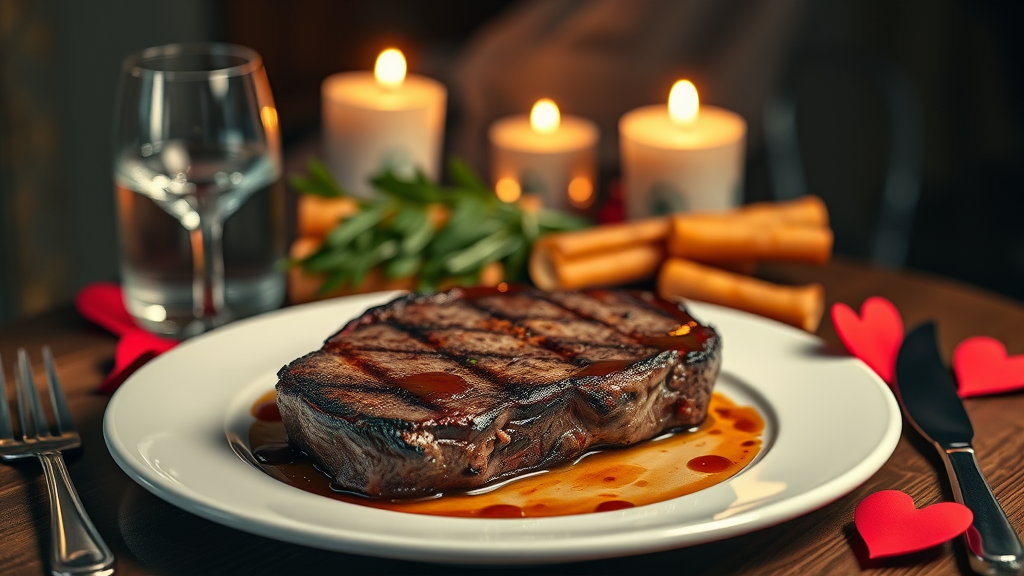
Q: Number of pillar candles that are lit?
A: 3